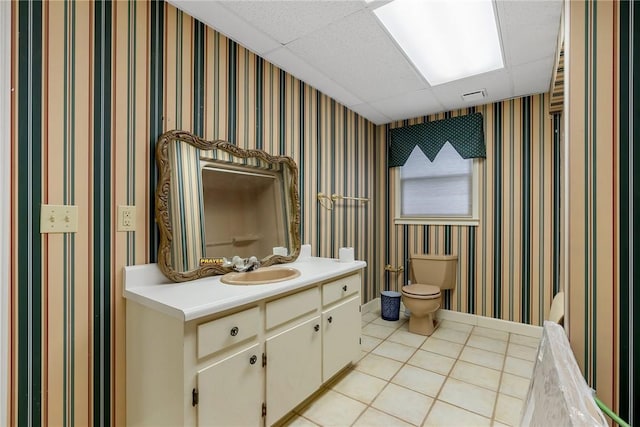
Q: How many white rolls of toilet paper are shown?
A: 1